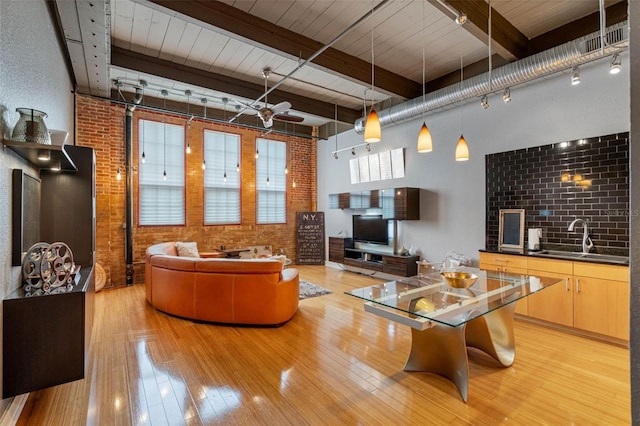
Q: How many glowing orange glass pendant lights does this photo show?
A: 3